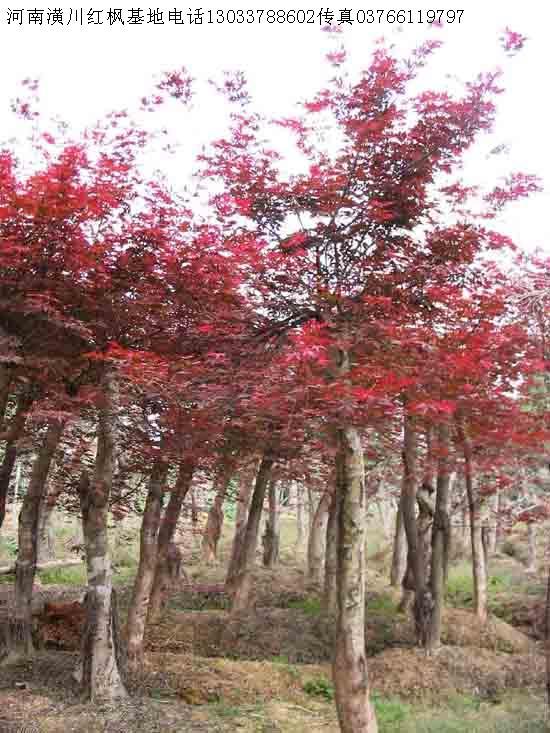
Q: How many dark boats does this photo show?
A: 0